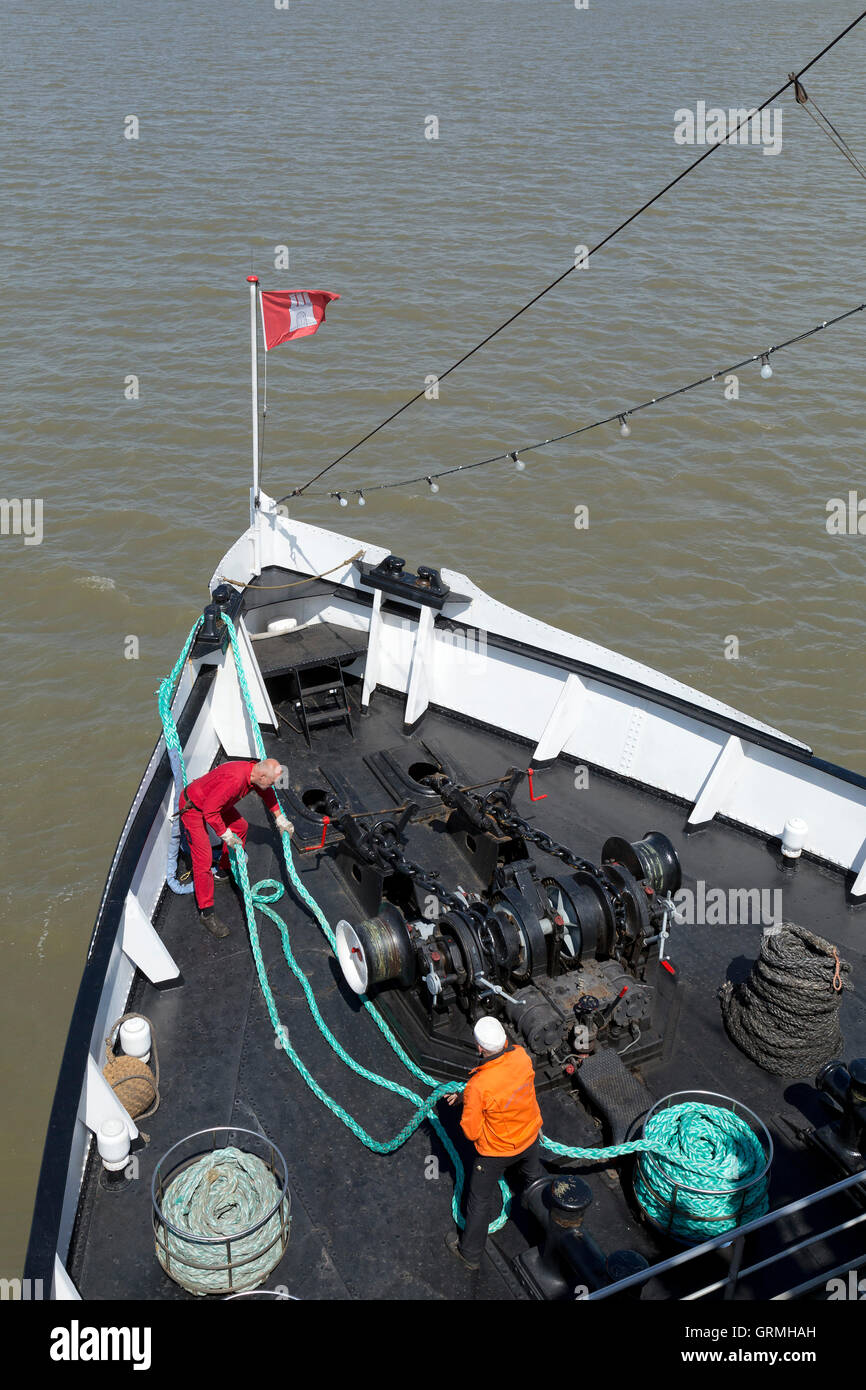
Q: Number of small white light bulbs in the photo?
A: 6